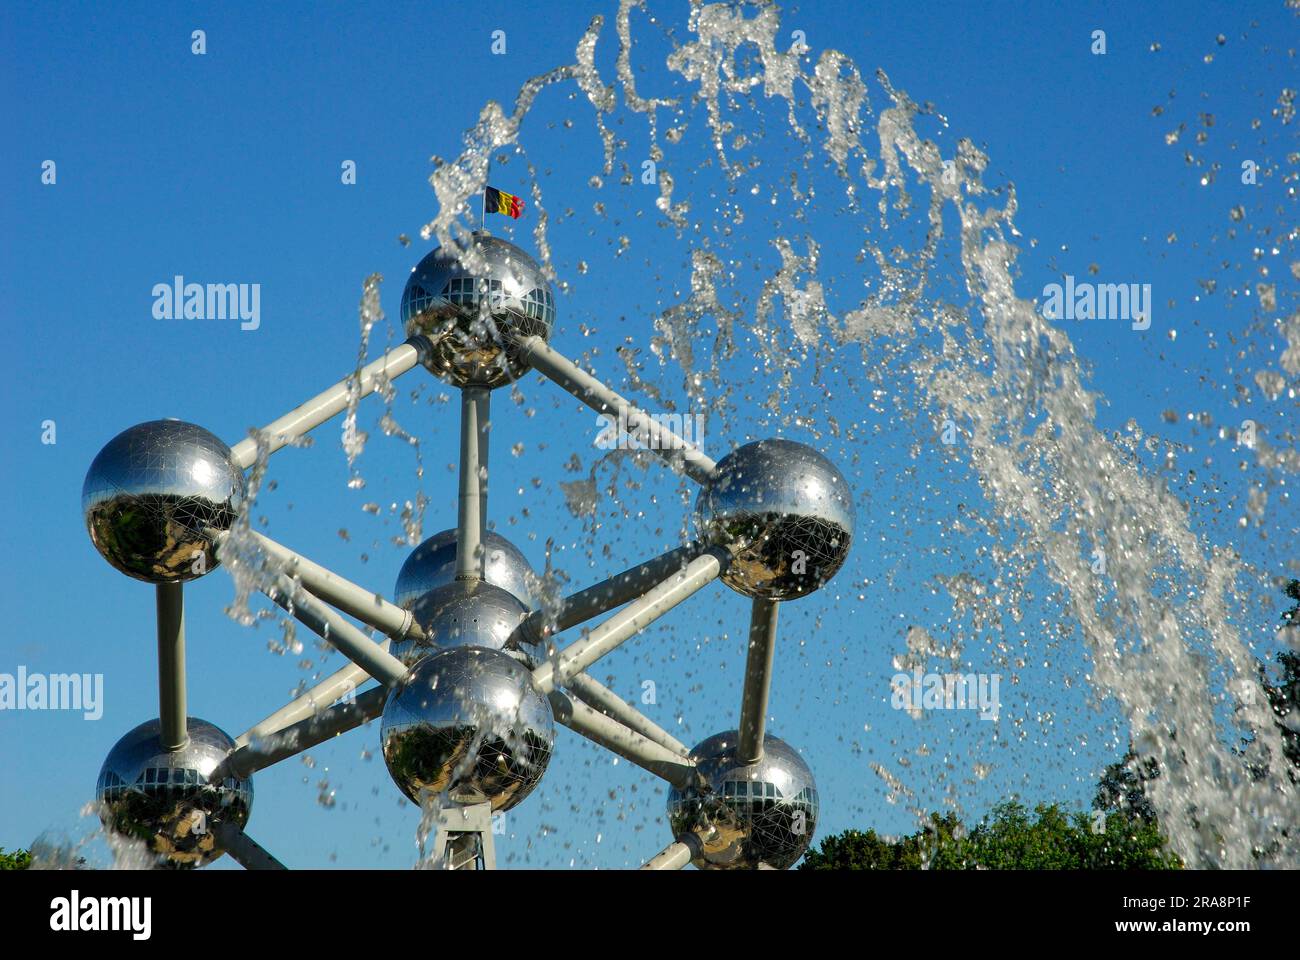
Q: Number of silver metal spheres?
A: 8